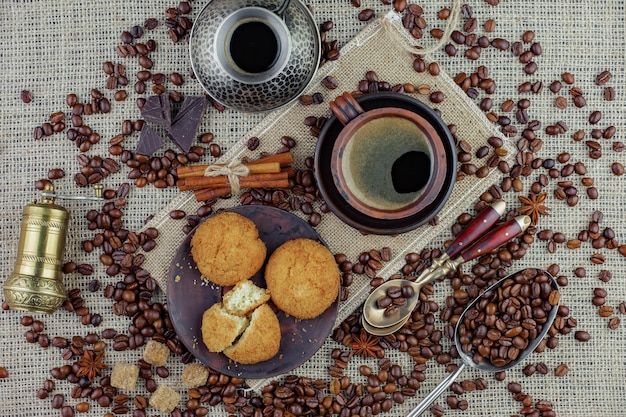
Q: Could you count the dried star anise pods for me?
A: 3